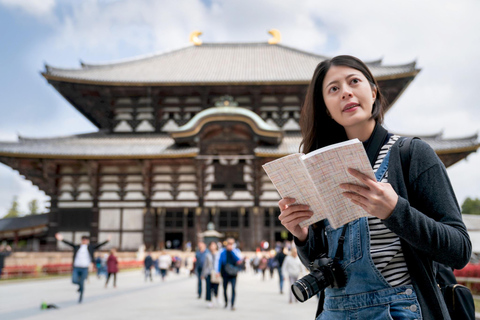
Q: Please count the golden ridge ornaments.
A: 2